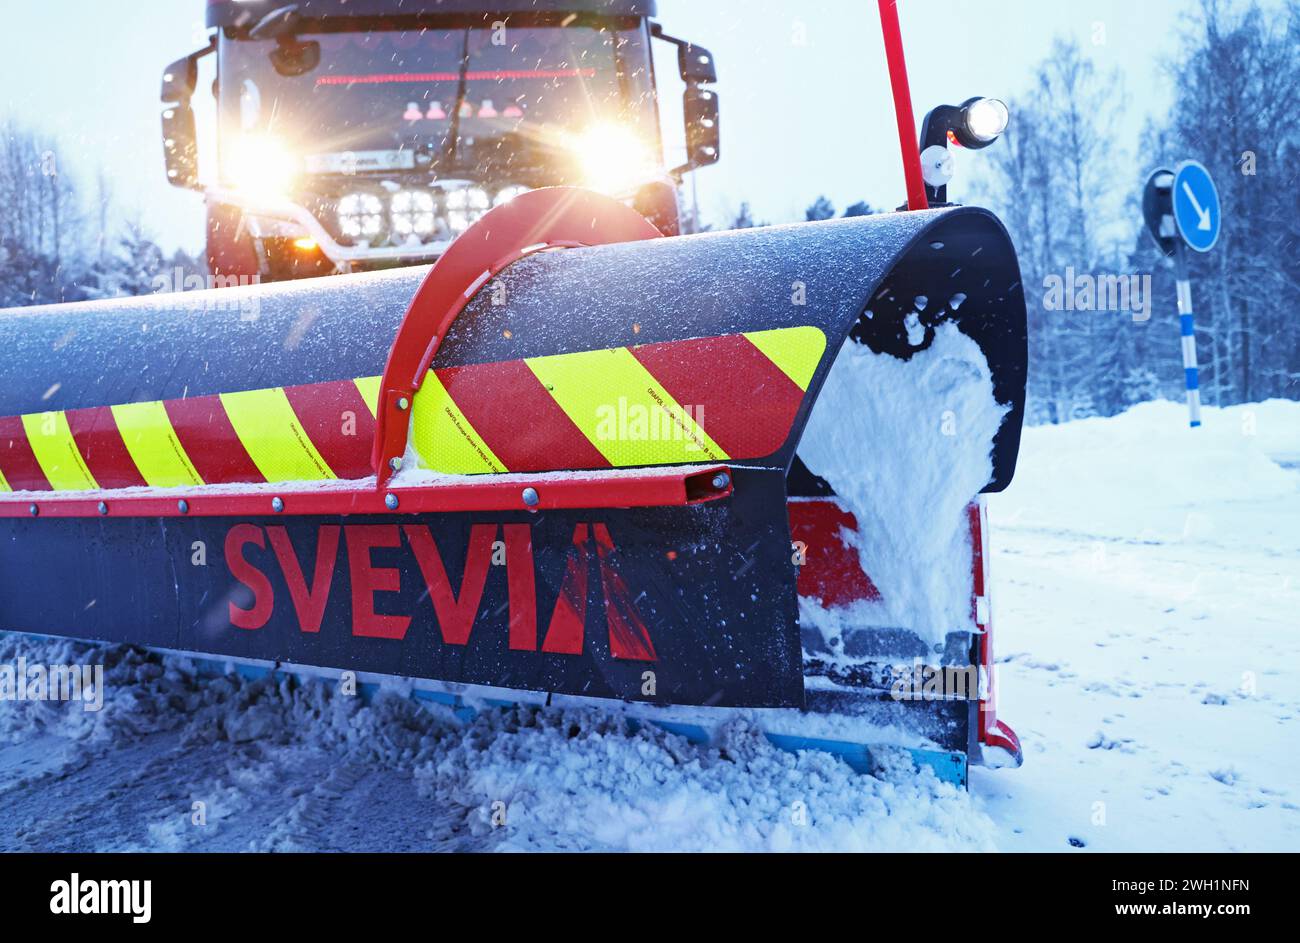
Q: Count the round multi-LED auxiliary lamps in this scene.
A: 4